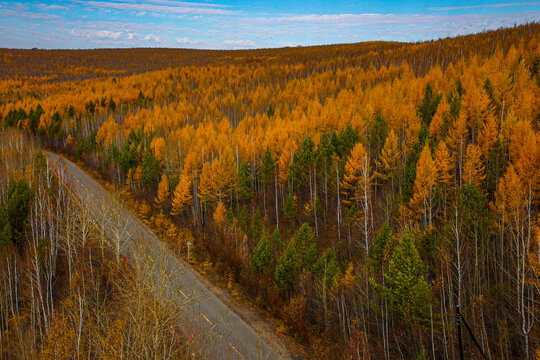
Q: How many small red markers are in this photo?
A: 7